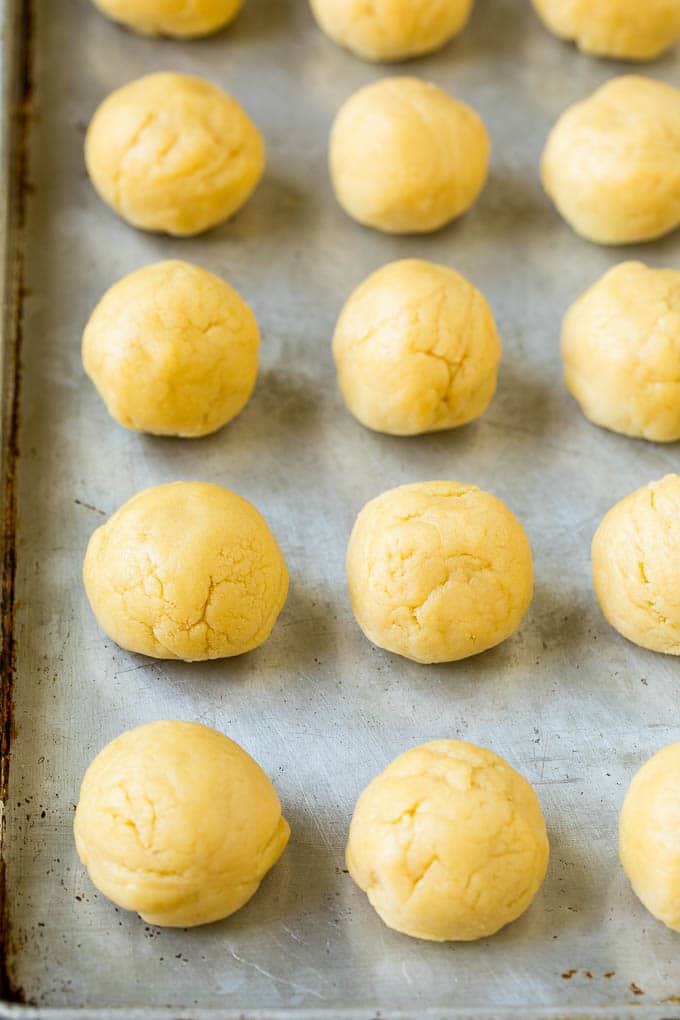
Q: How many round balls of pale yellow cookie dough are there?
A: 15